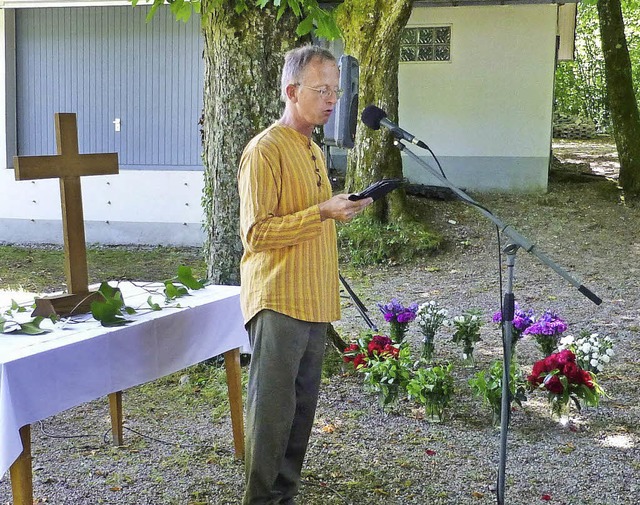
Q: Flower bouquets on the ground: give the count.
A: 11